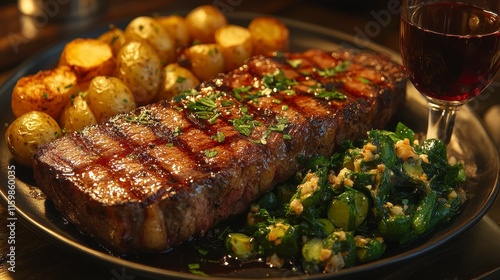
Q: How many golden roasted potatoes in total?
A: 14